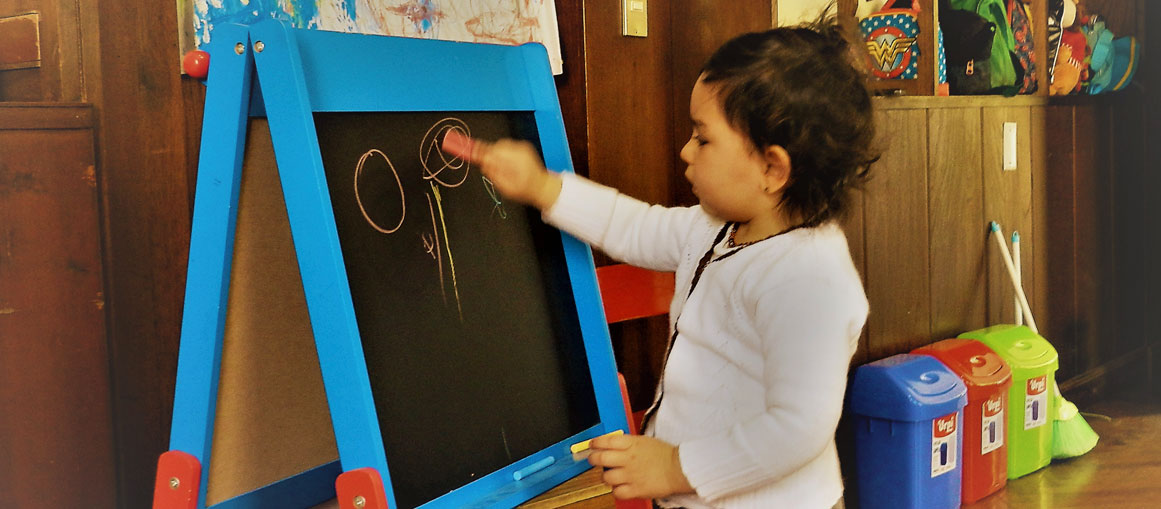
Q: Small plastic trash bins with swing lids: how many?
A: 3